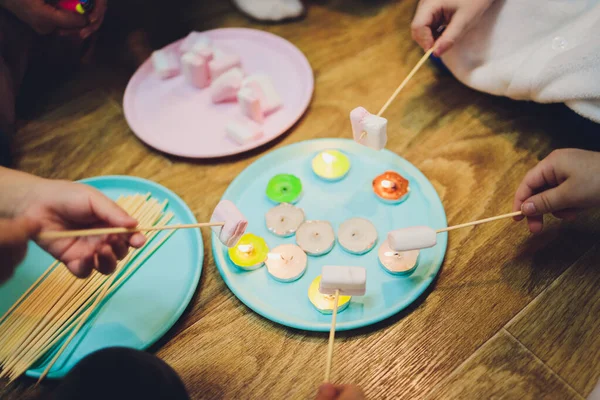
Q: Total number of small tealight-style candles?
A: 10